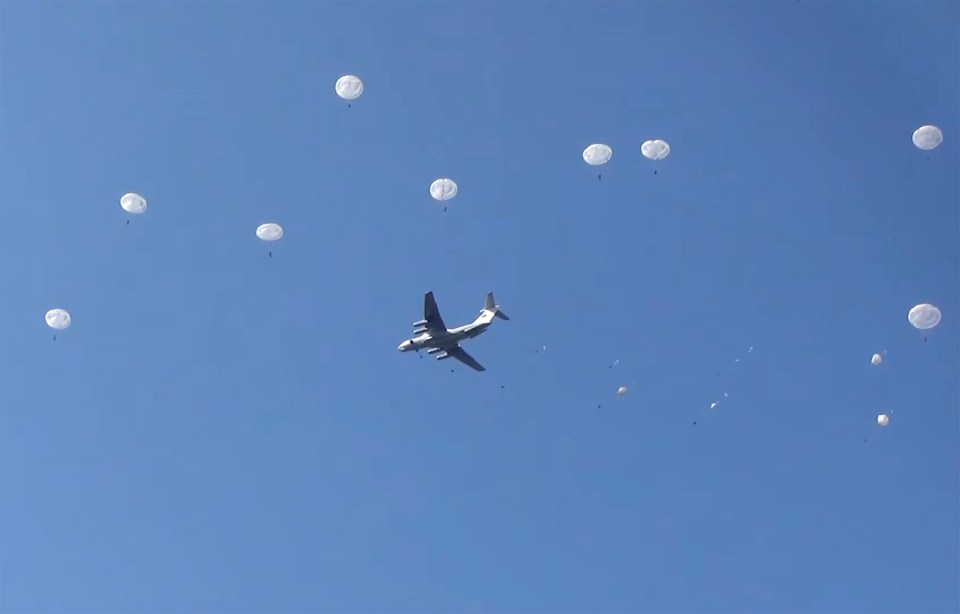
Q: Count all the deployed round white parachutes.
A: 9